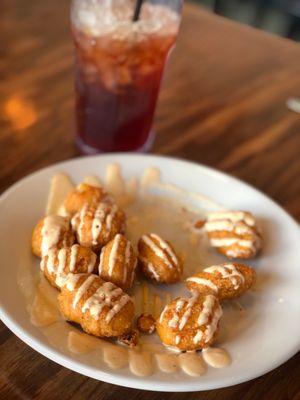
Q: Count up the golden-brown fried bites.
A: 10